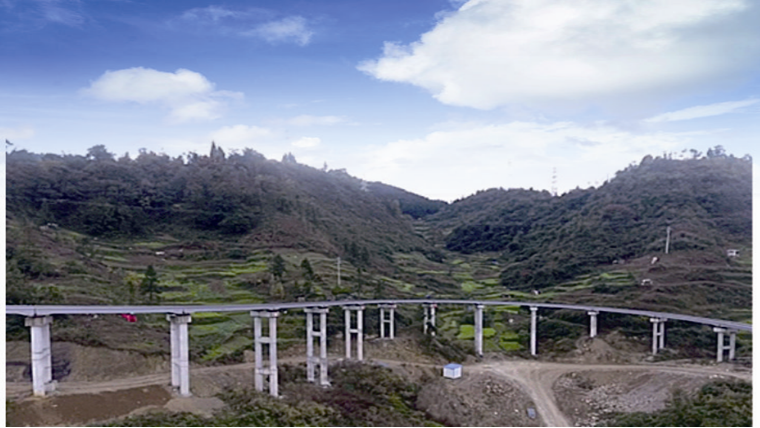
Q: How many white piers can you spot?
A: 12